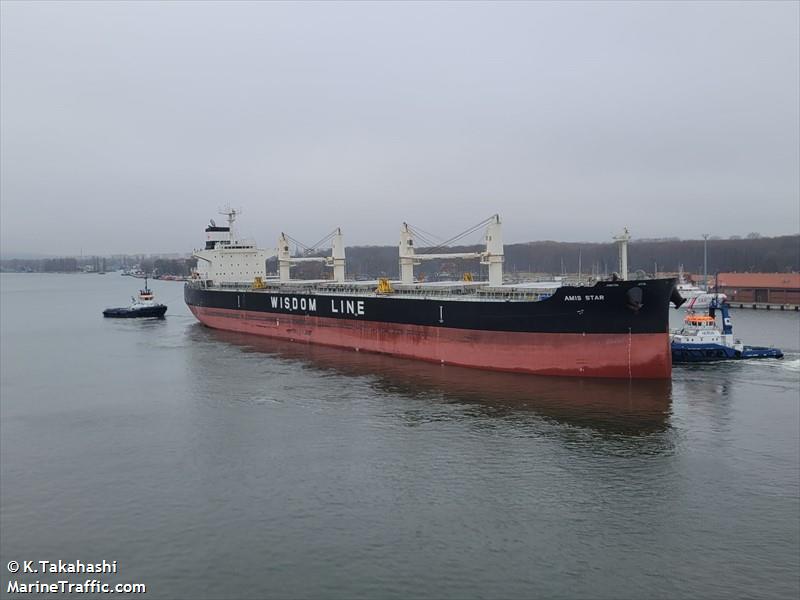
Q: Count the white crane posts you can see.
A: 4